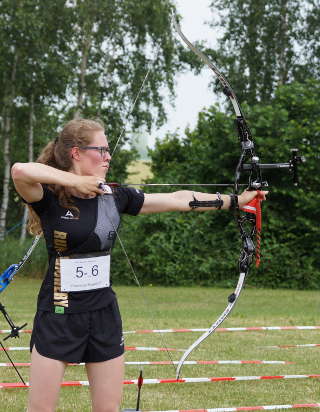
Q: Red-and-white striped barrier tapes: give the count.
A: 5